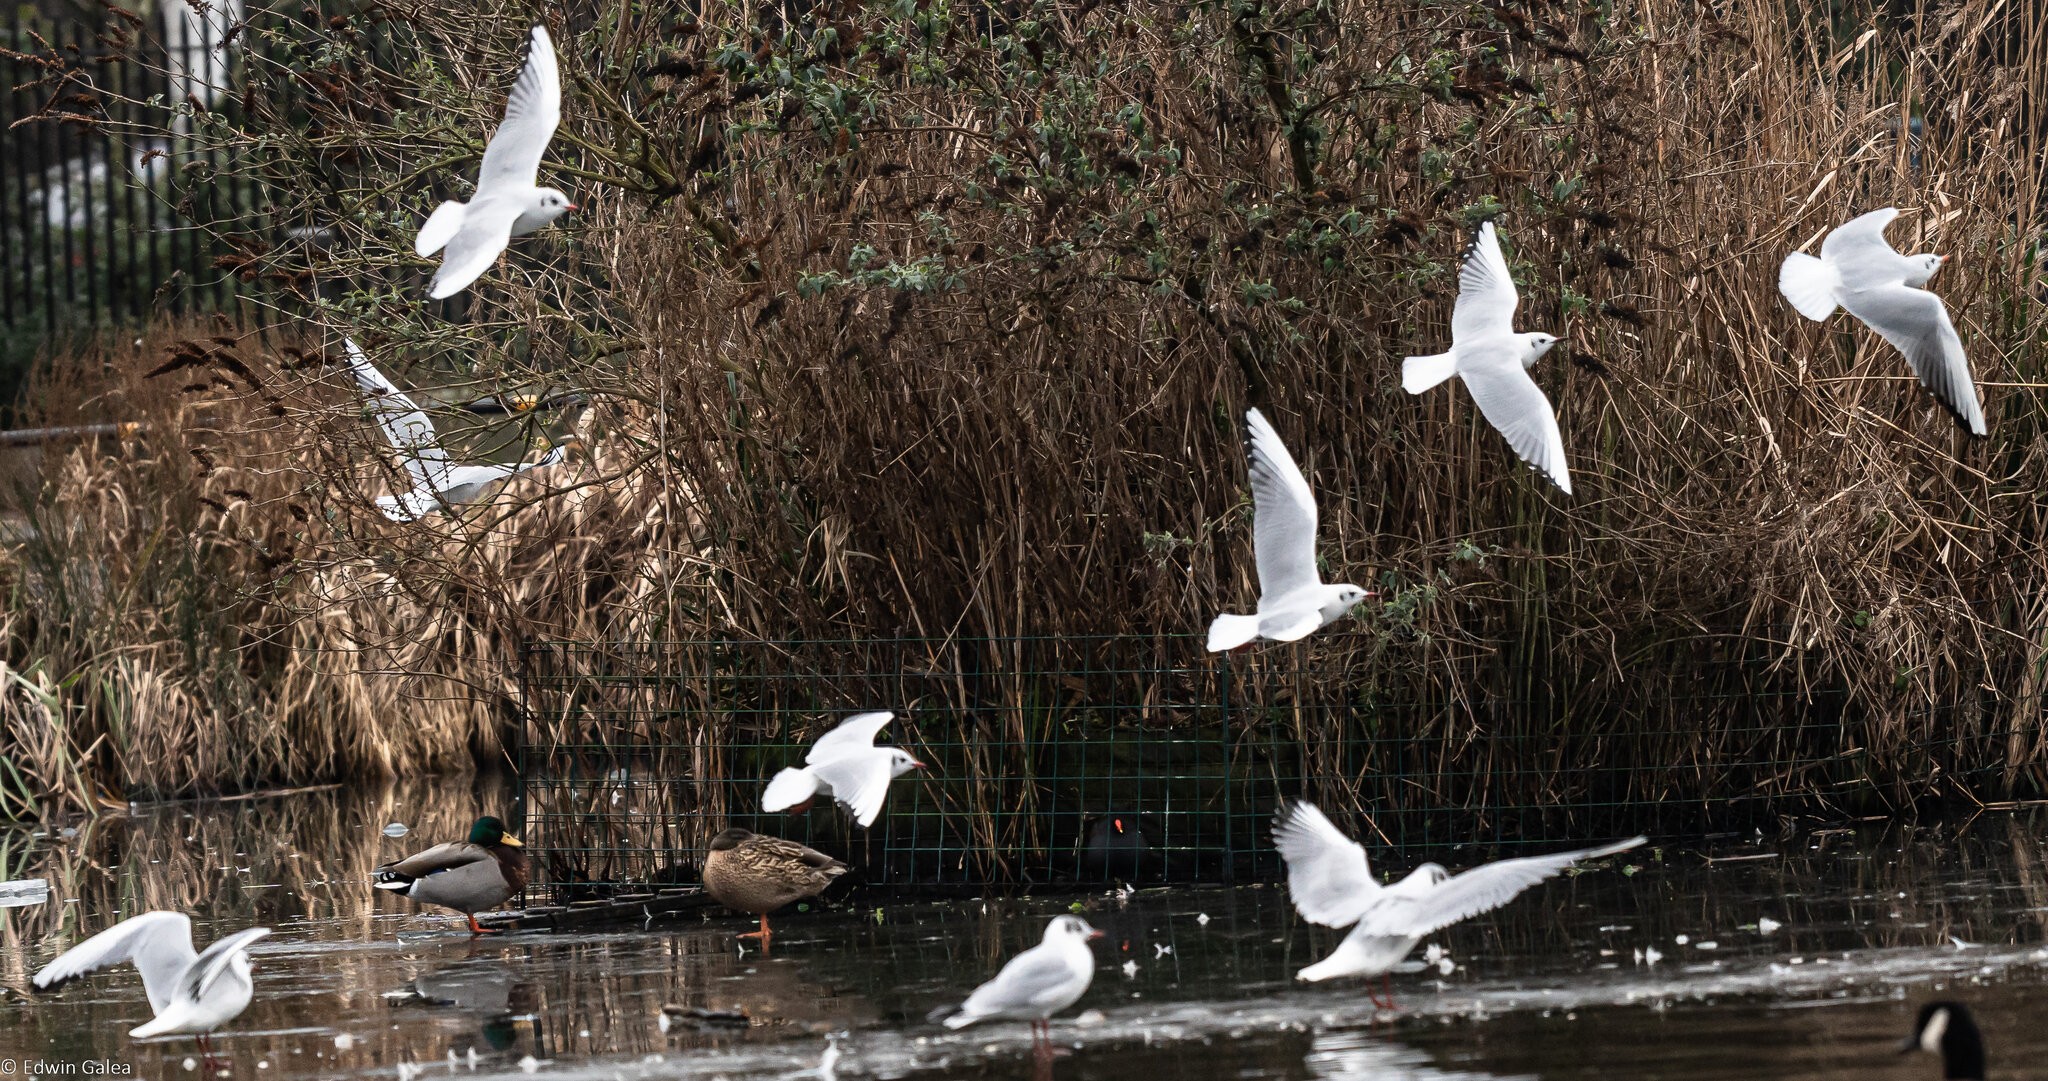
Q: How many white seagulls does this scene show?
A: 9